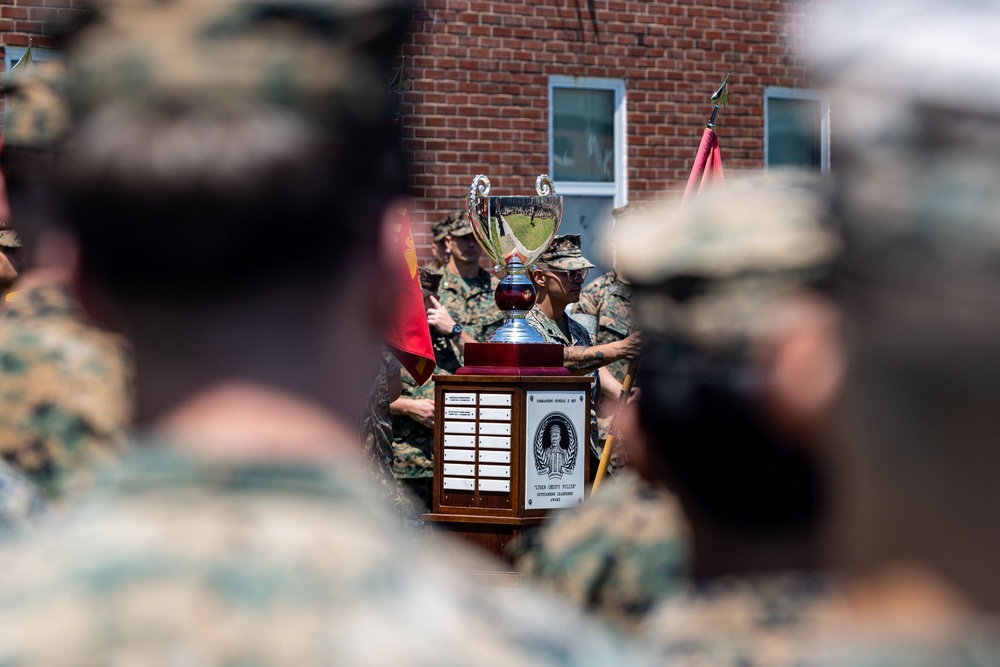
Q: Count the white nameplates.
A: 14